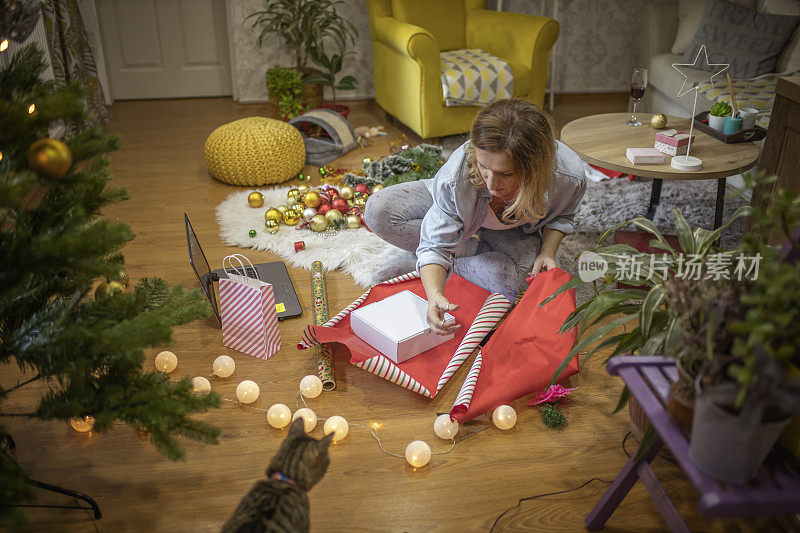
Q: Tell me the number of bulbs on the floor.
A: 12